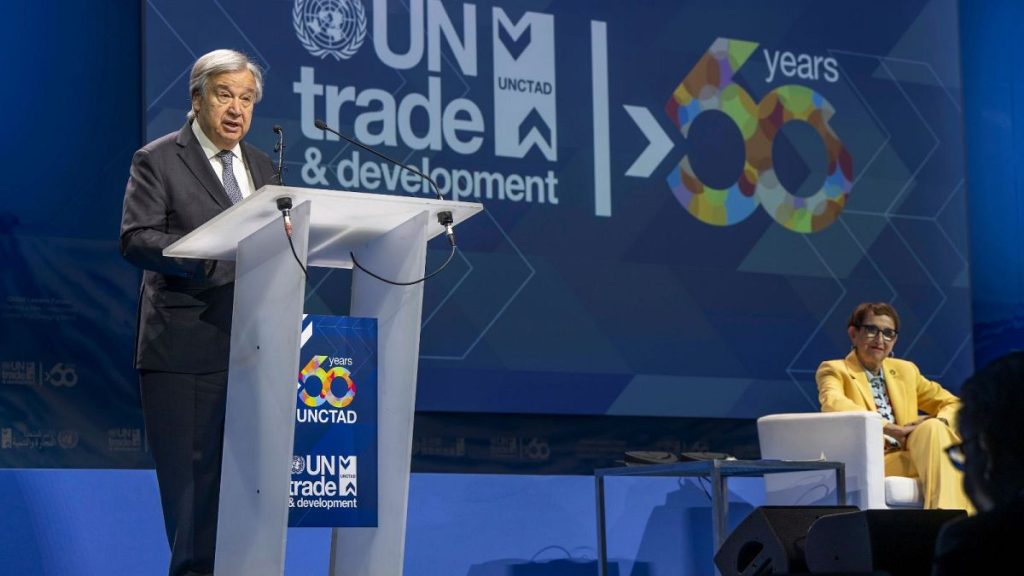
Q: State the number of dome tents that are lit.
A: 0